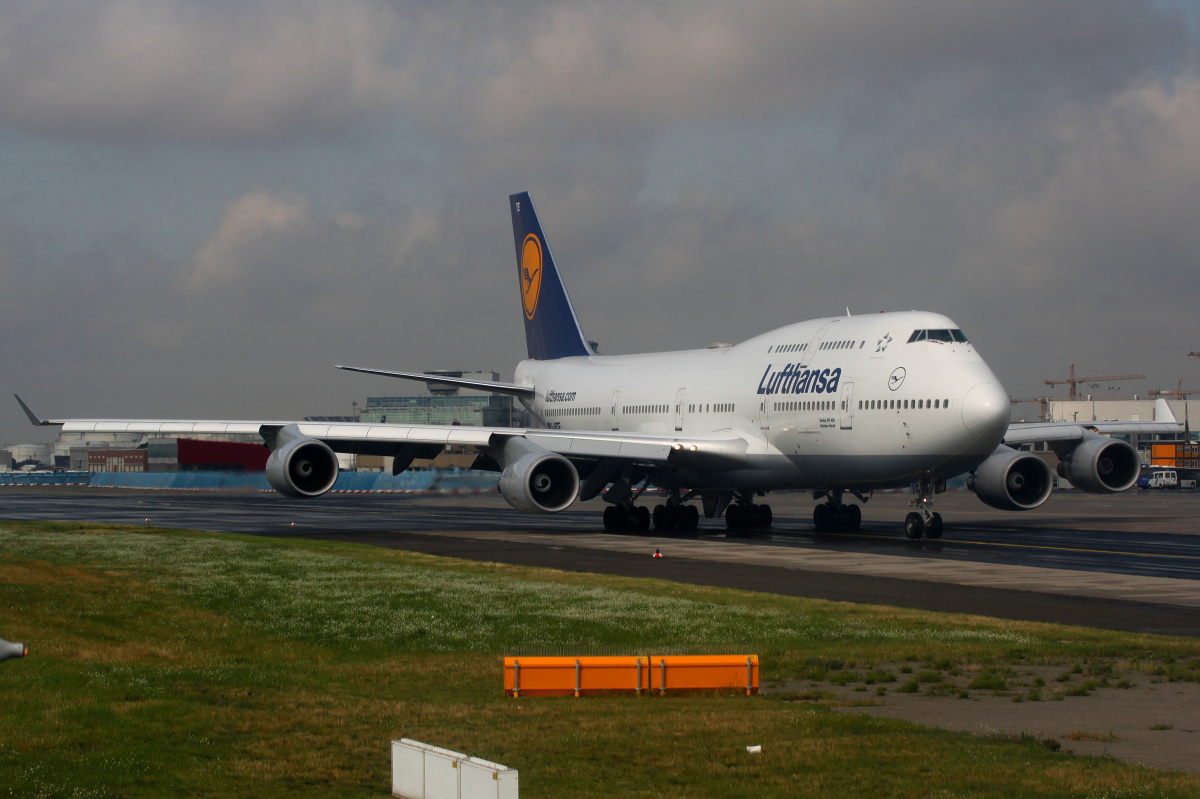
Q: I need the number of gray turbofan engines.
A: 4